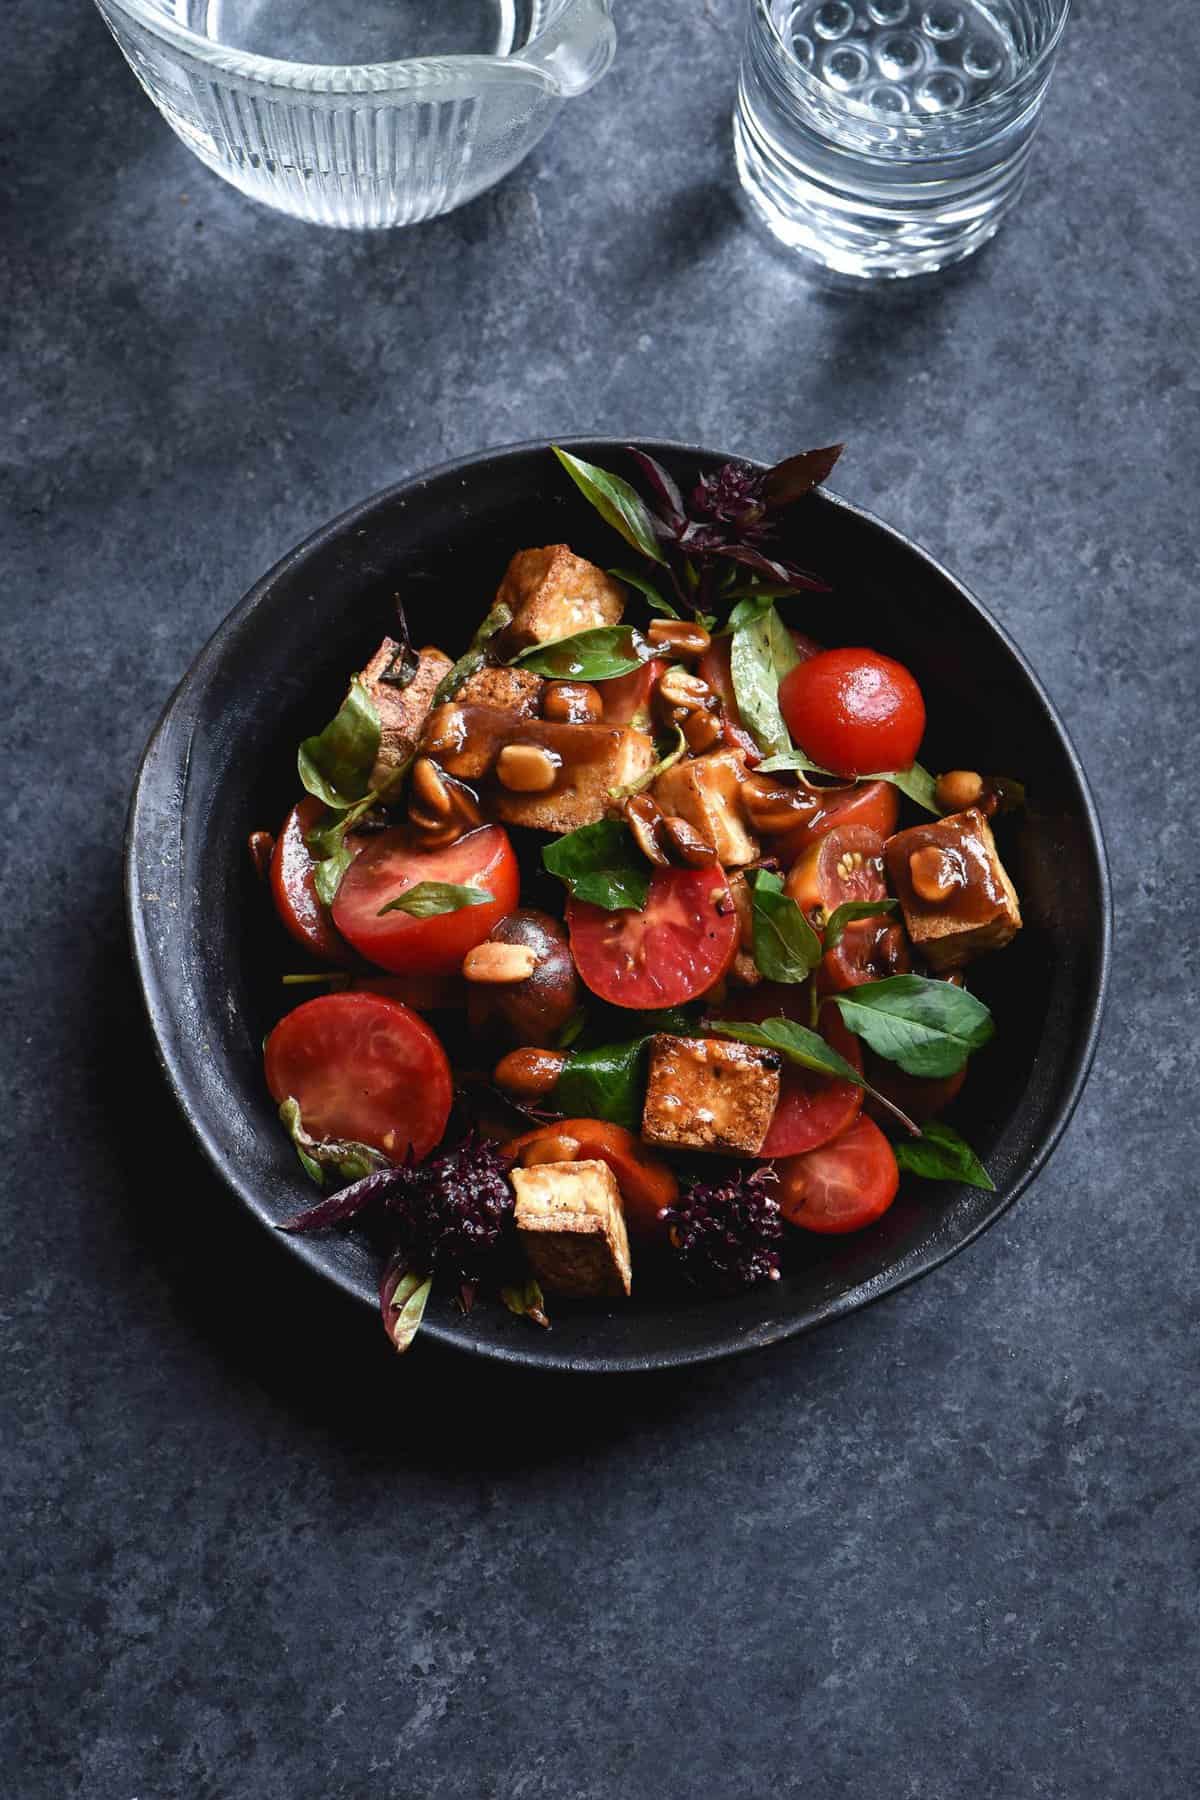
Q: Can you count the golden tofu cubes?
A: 8